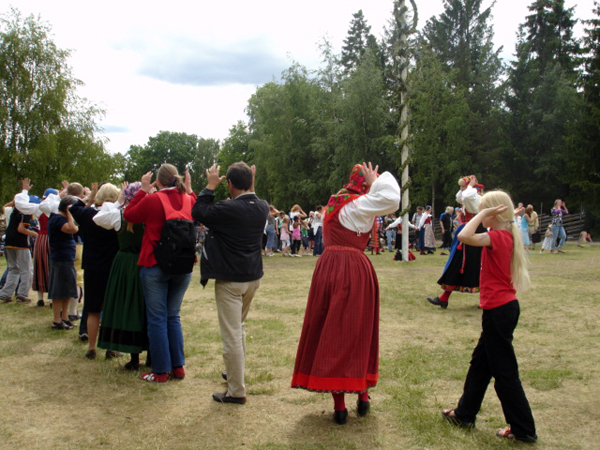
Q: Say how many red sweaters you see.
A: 1